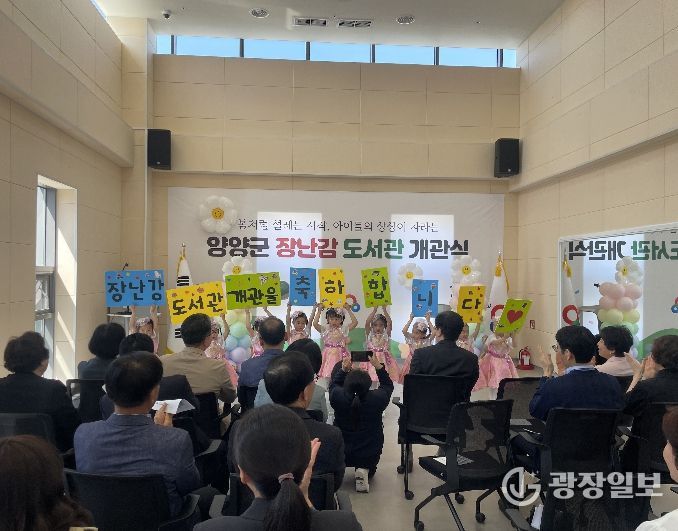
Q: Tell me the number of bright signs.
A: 9